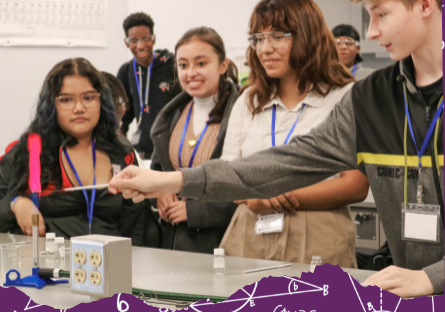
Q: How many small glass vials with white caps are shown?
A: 3